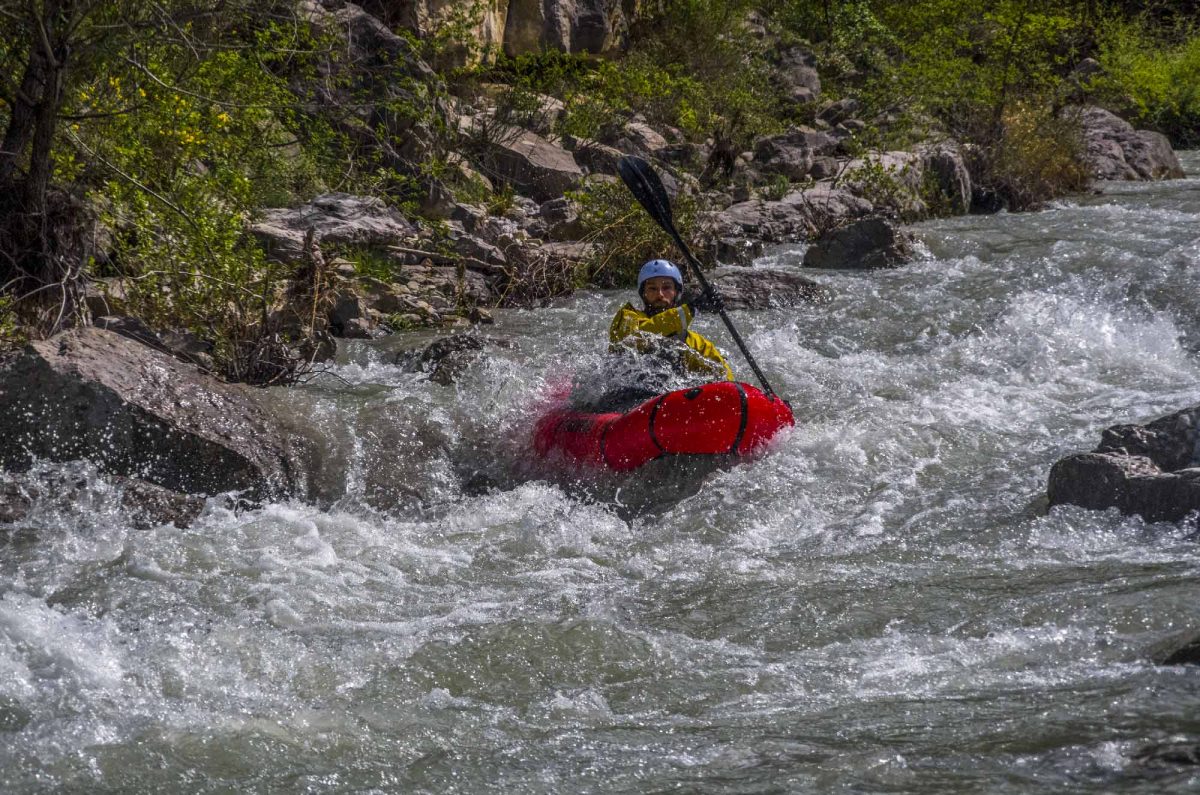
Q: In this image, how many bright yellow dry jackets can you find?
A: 1